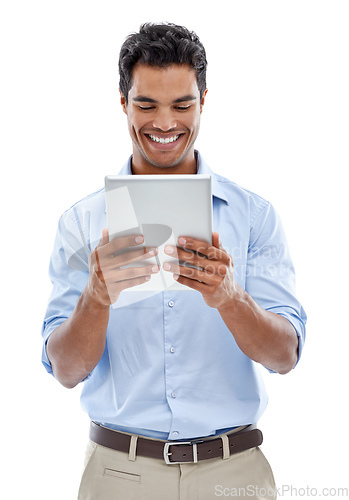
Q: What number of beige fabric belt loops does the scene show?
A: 2